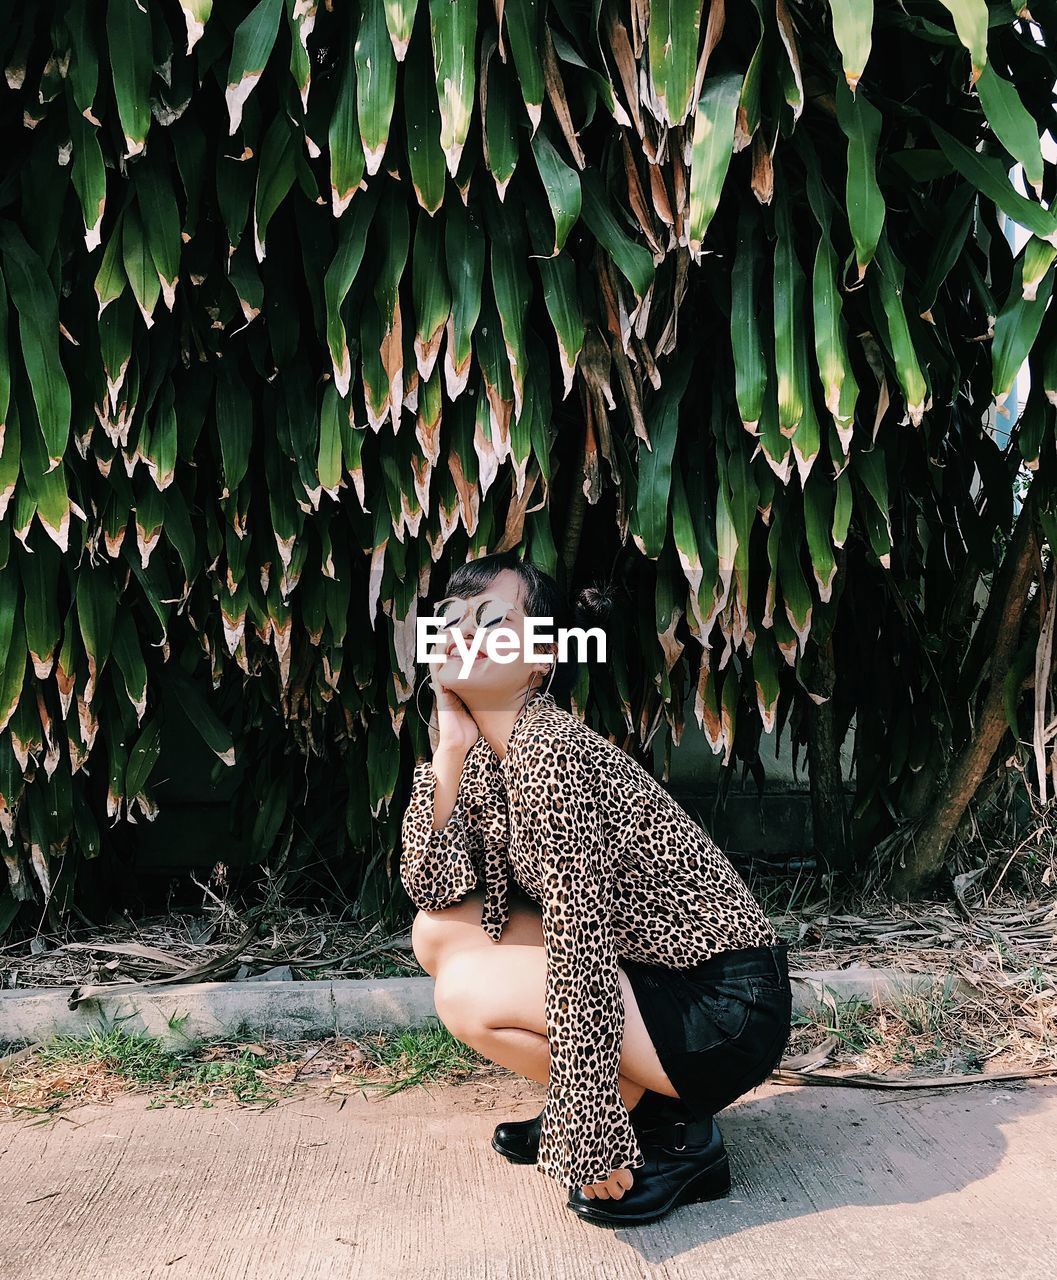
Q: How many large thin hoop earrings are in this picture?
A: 2